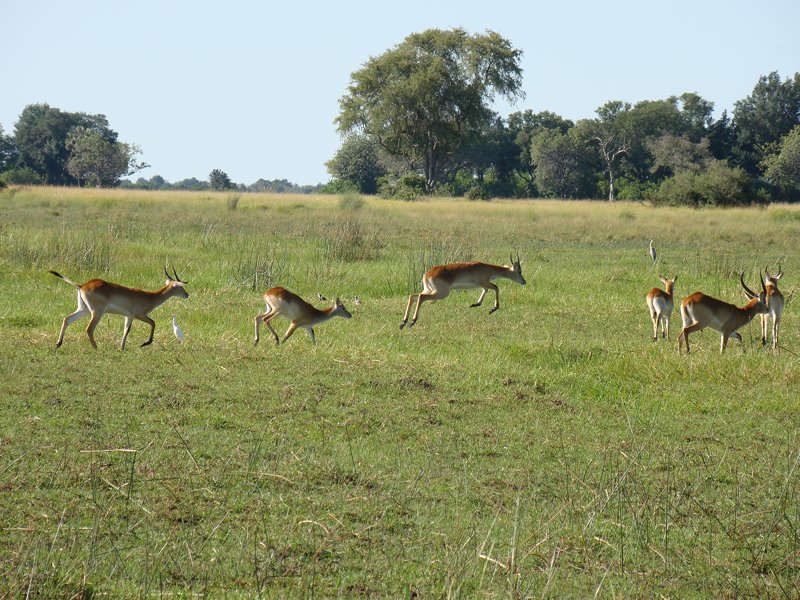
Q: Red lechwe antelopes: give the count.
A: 6